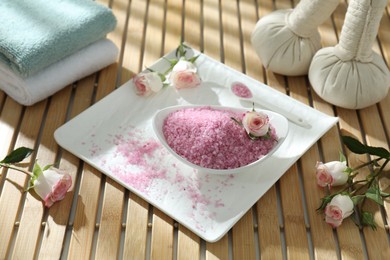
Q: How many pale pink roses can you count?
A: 6